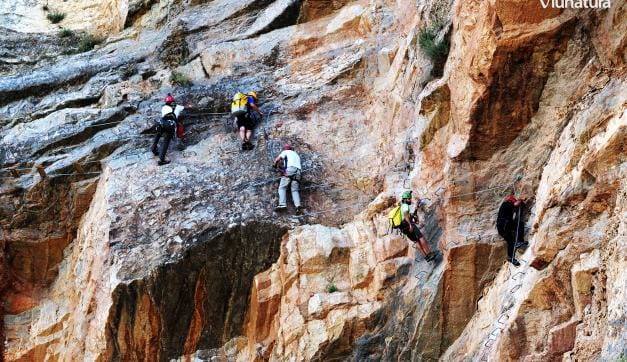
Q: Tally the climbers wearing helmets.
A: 5